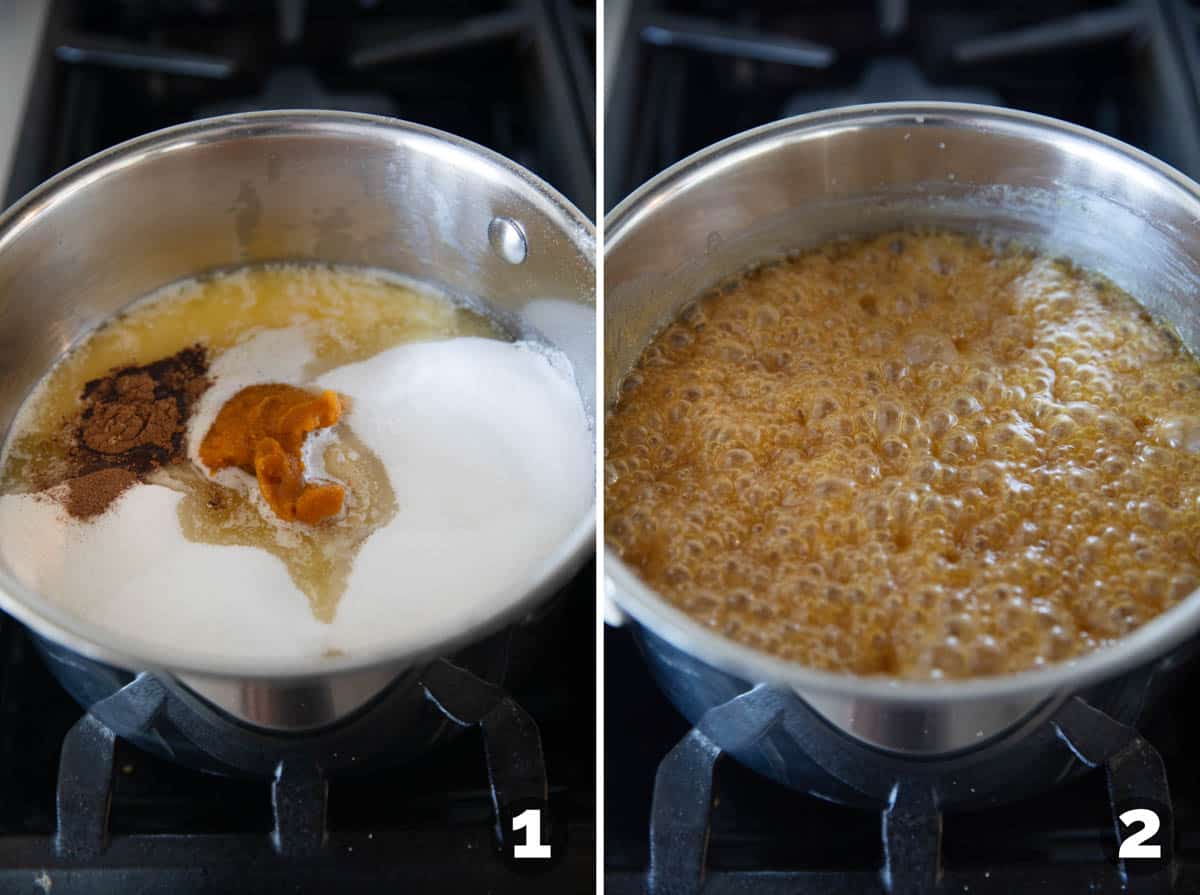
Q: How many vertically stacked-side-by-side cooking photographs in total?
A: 2